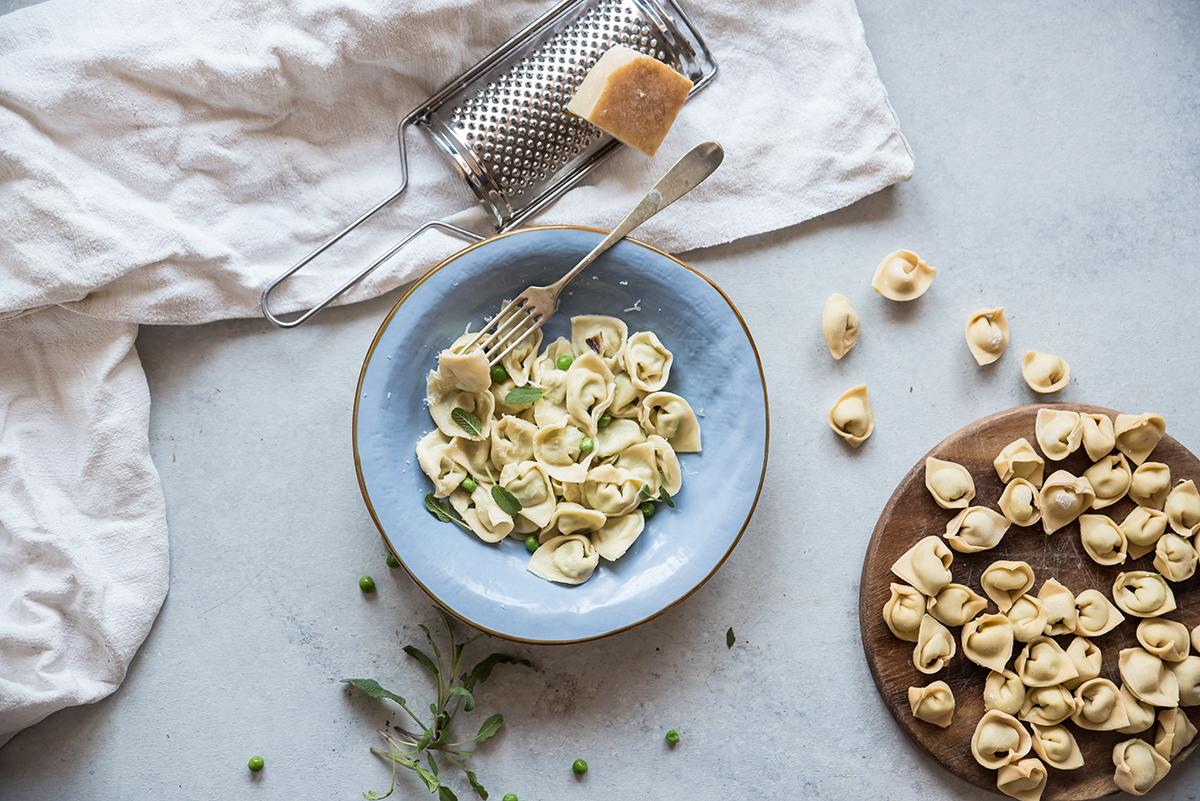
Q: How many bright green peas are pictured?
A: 13